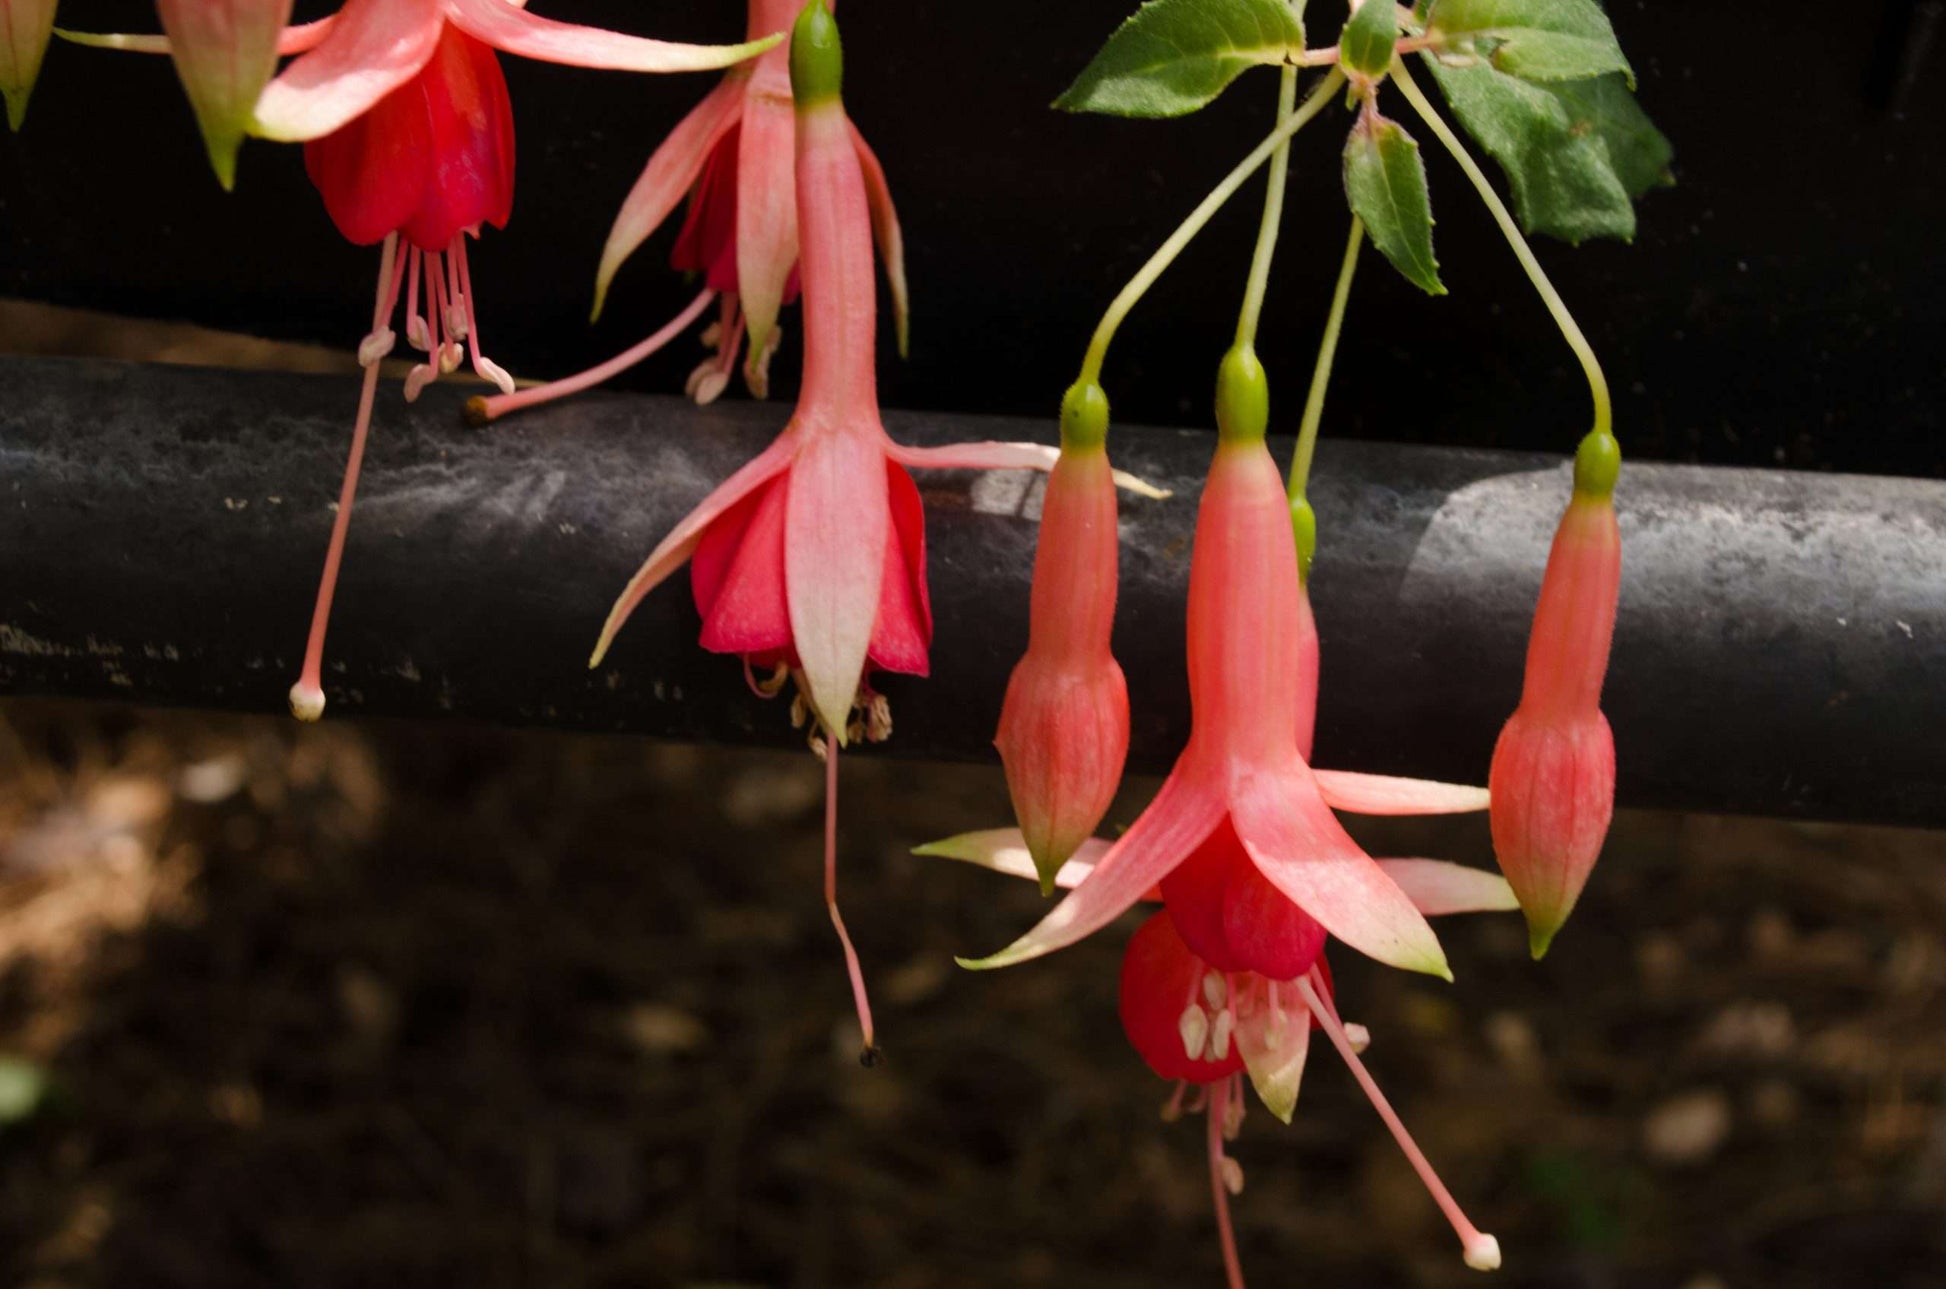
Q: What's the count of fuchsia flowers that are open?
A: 5